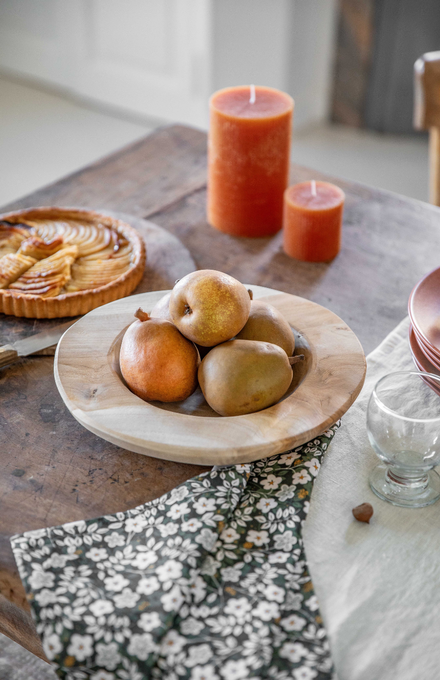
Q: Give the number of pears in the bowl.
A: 5